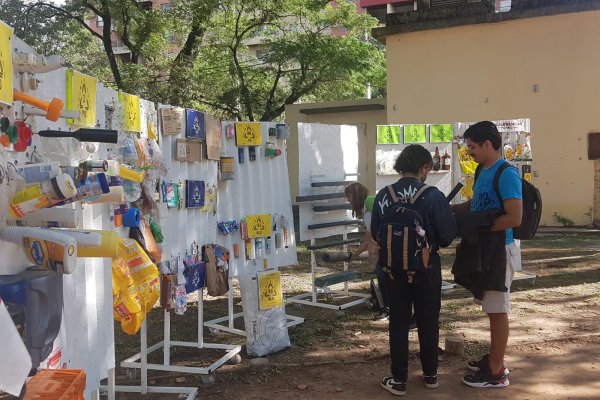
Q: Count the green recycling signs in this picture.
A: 3